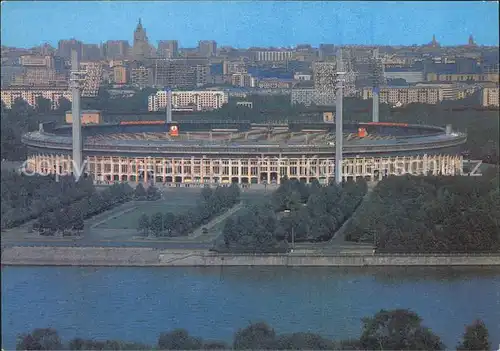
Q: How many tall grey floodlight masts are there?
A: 4